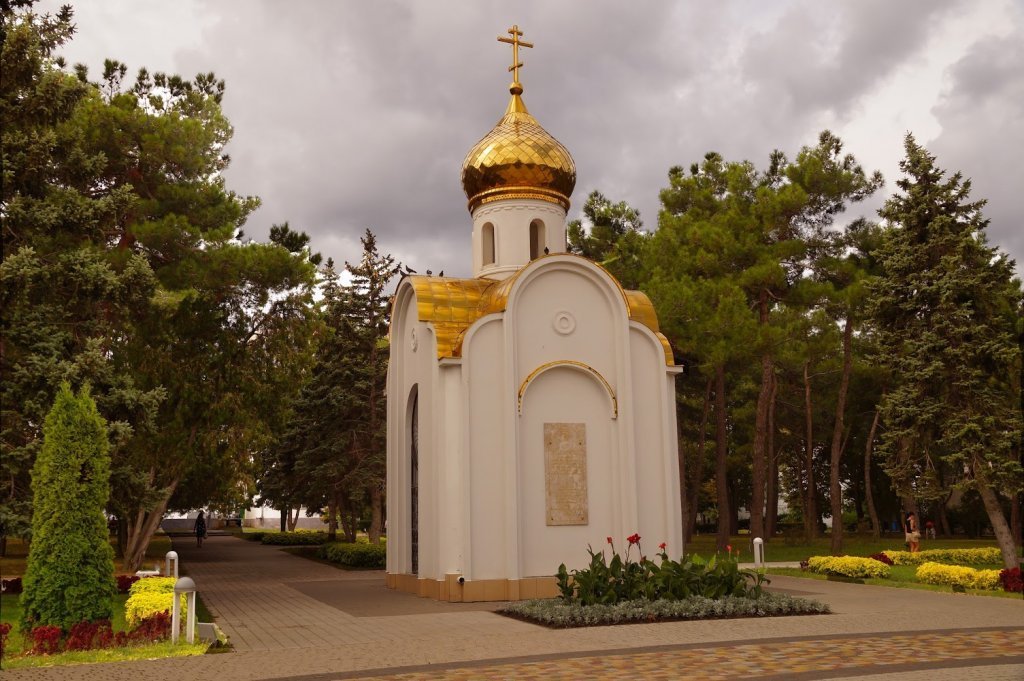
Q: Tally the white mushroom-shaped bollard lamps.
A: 3